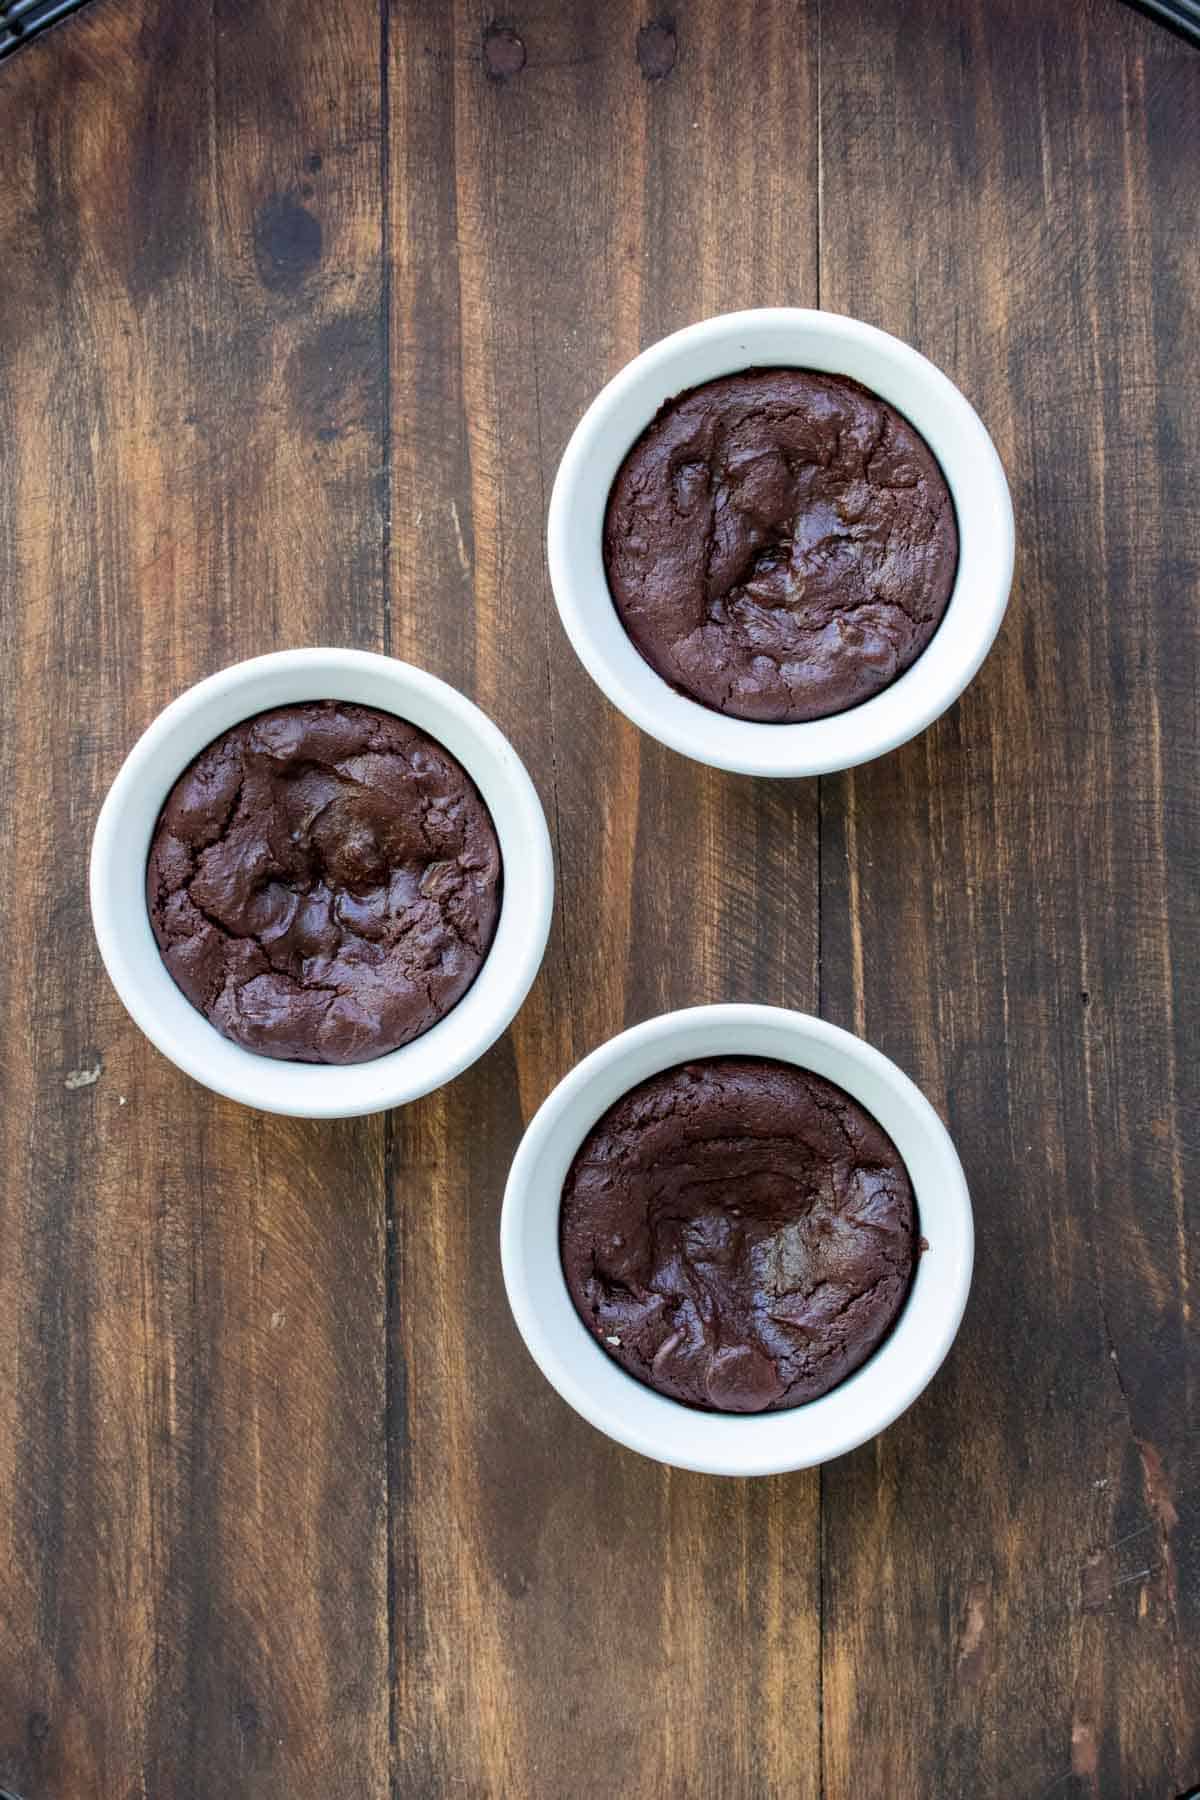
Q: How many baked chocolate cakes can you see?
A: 3